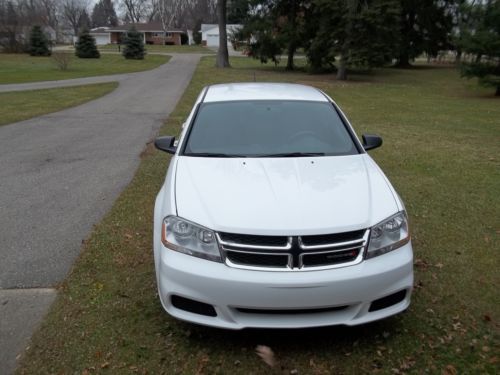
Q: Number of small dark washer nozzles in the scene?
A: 2